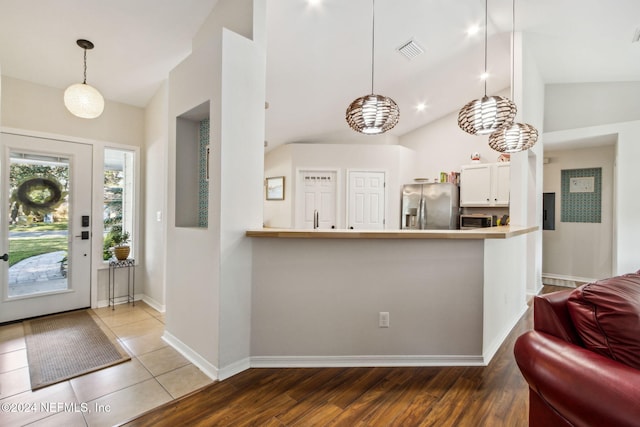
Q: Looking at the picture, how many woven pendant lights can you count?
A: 3